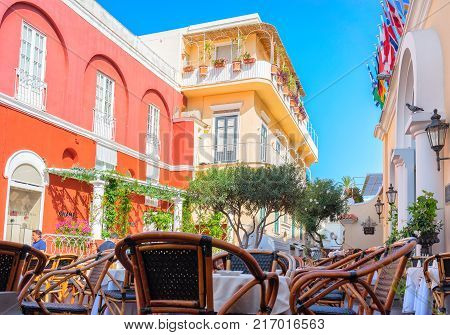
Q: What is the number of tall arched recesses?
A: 3